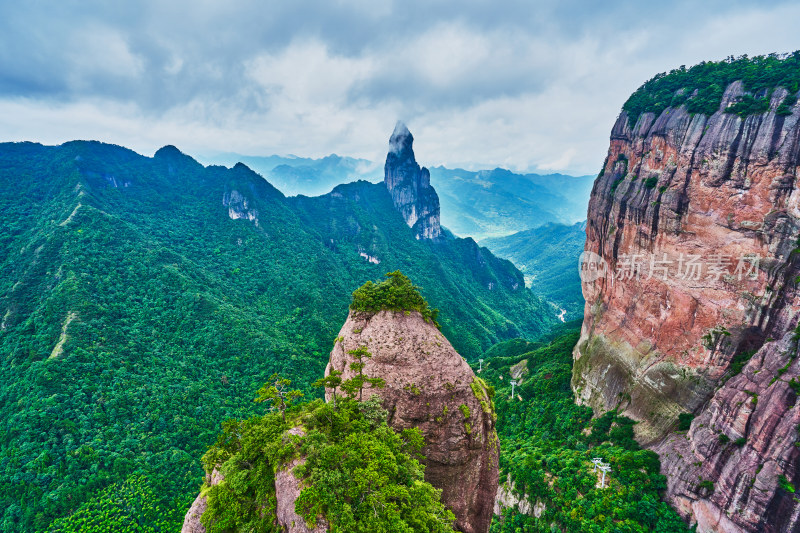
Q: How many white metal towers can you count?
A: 4